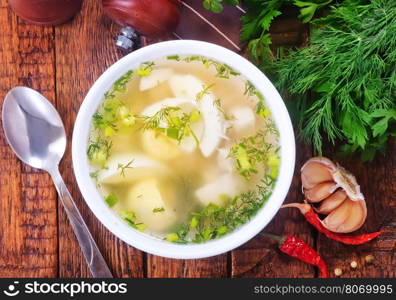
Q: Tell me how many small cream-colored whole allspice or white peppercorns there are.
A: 3